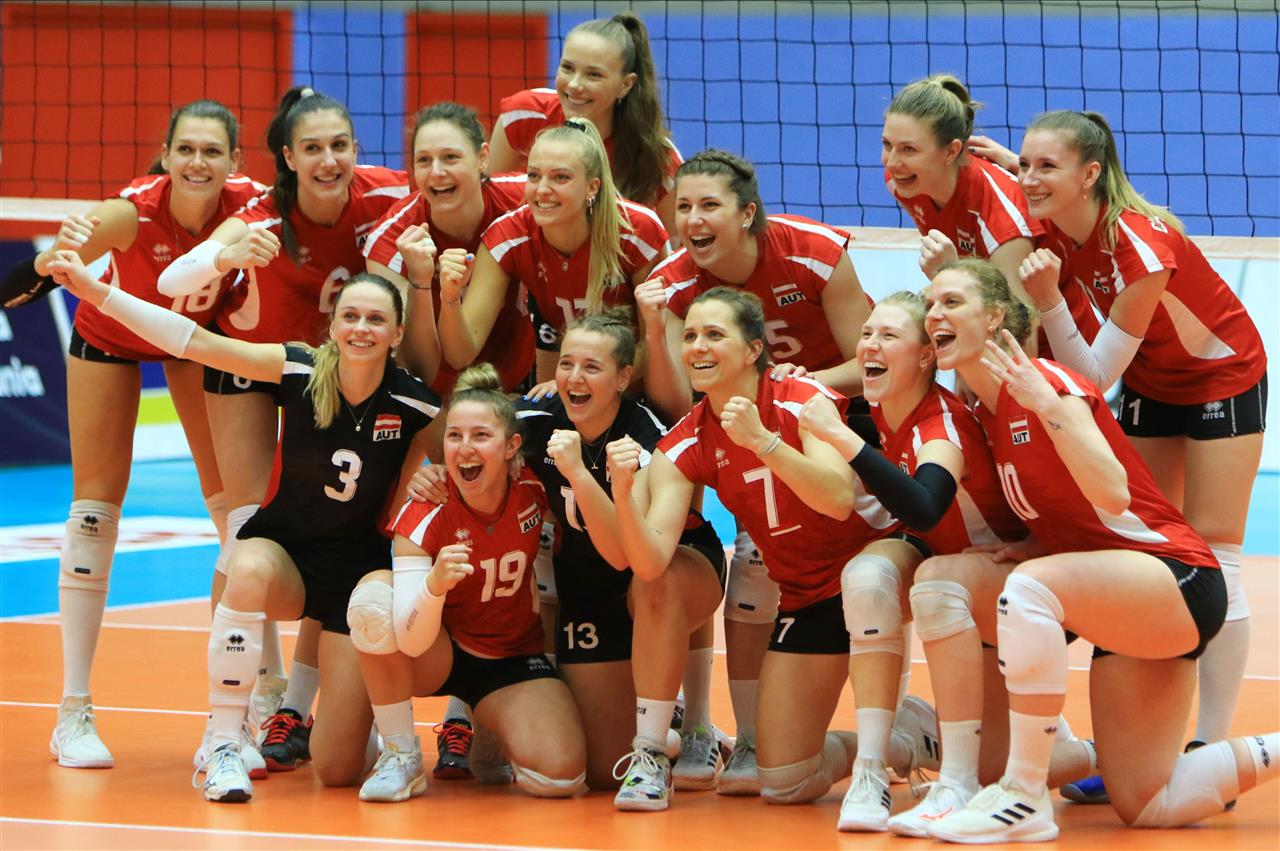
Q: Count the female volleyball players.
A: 14